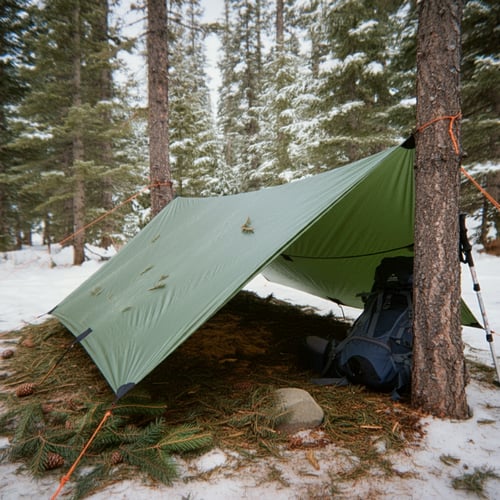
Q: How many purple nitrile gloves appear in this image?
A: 0